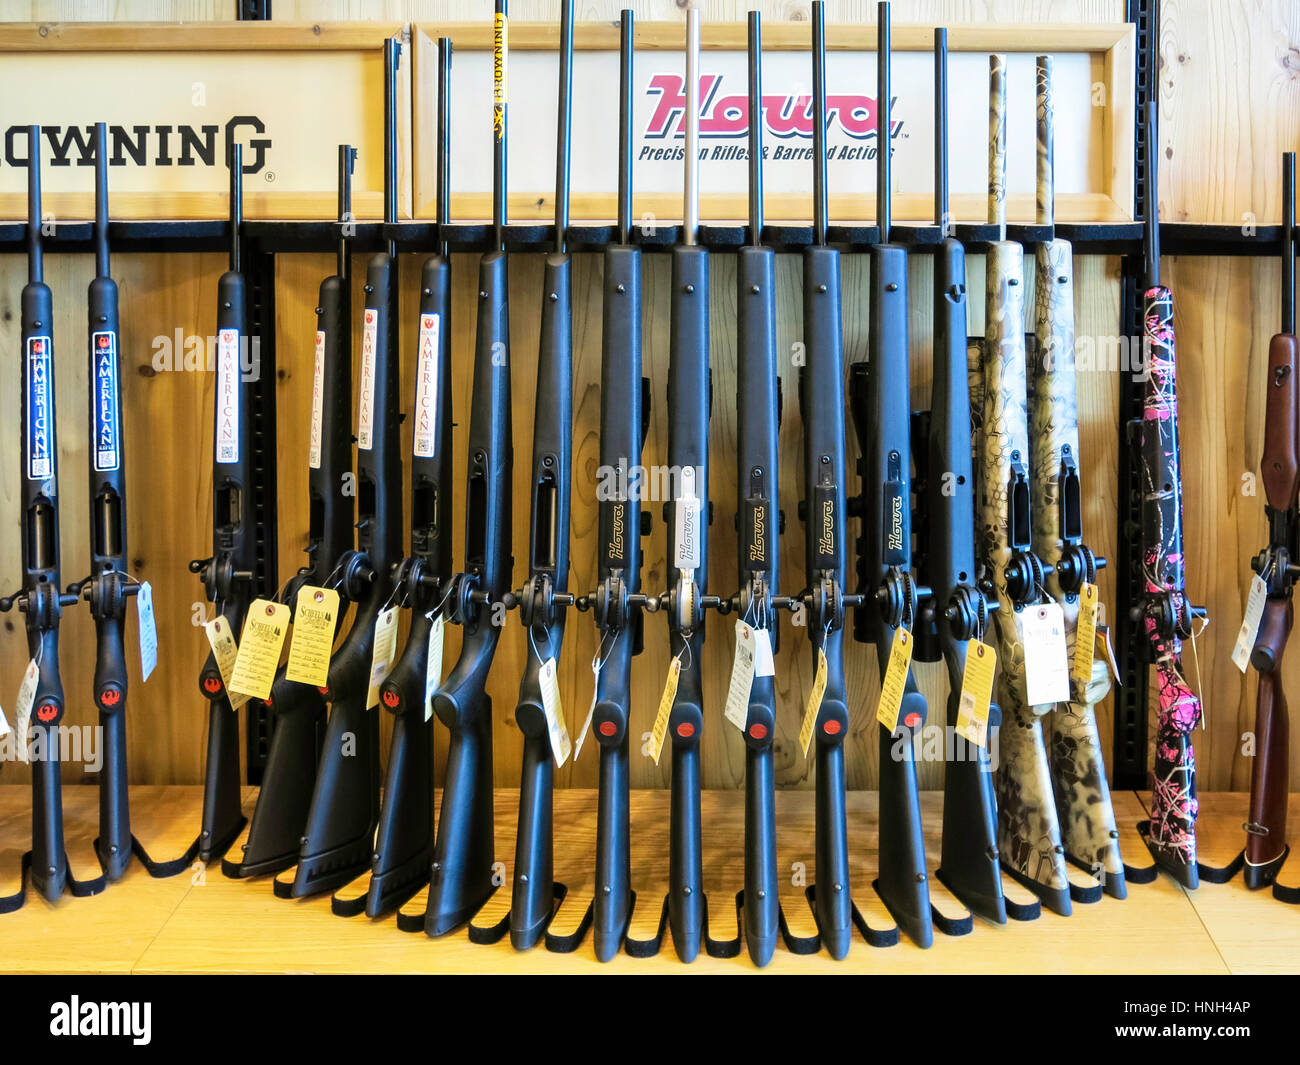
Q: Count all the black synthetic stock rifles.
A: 14